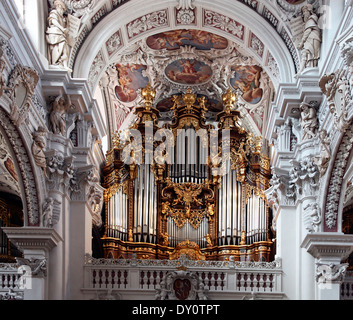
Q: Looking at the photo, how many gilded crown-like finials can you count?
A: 3